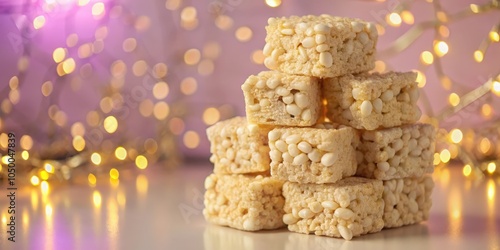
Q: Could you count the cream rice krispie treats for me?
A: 9